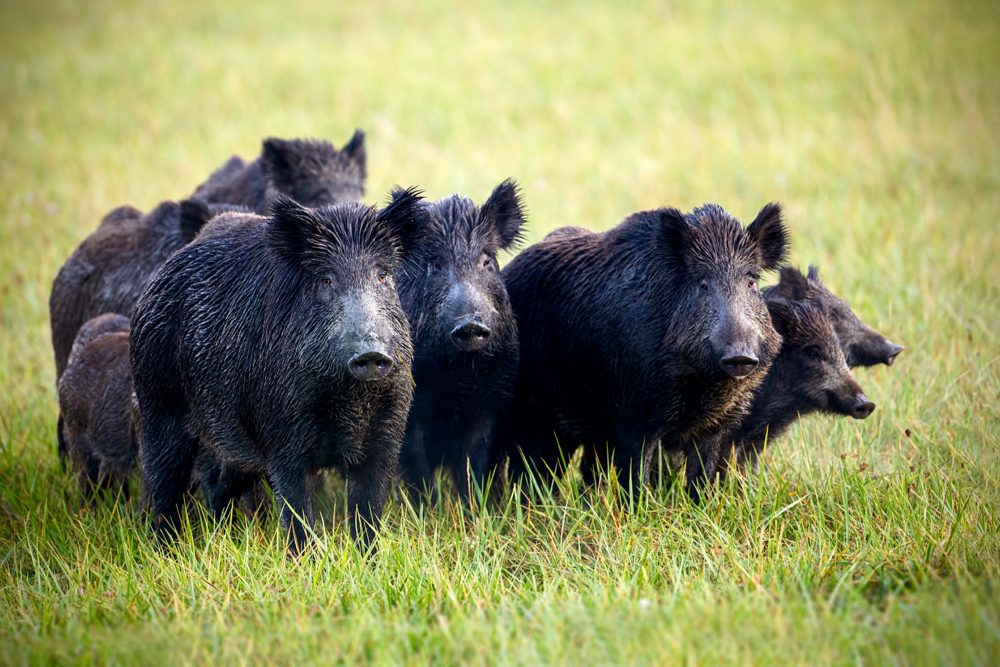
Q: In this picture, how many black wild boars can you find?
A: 8